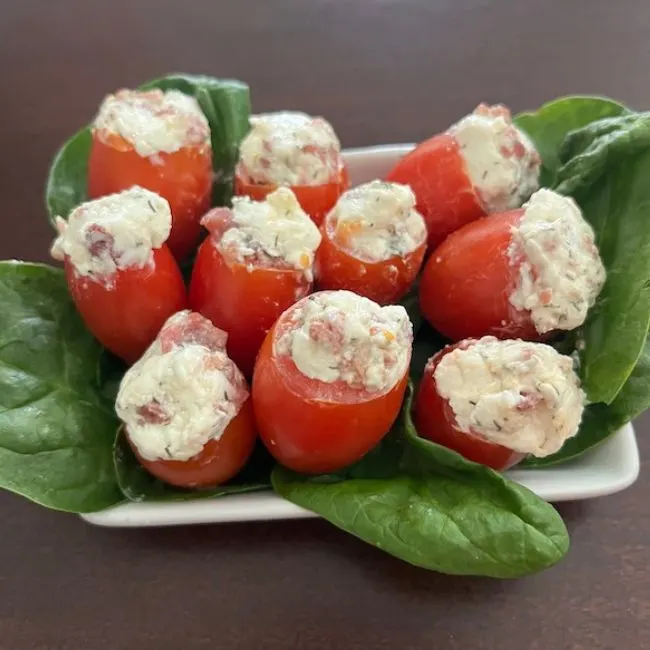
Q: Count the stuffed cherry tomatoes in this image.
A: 10